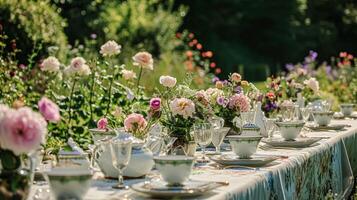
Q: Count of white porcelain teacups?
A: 6